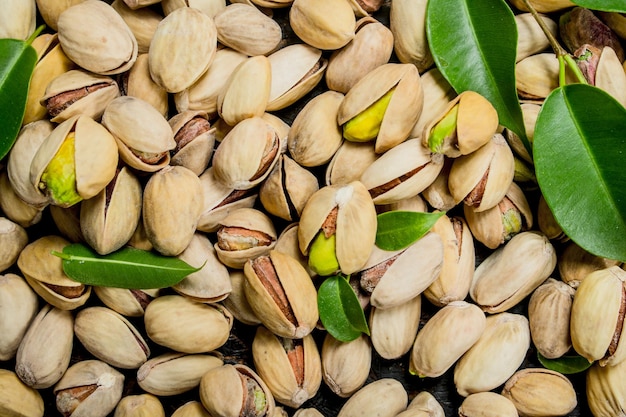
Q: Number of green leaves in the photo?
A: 8